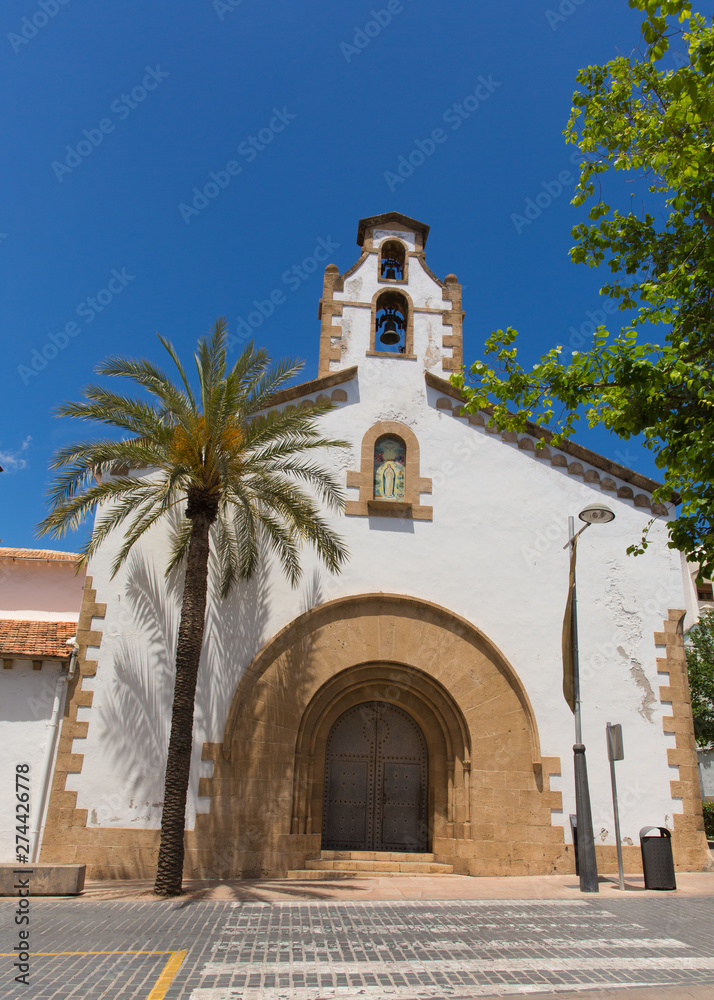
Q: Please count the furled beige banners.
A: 1